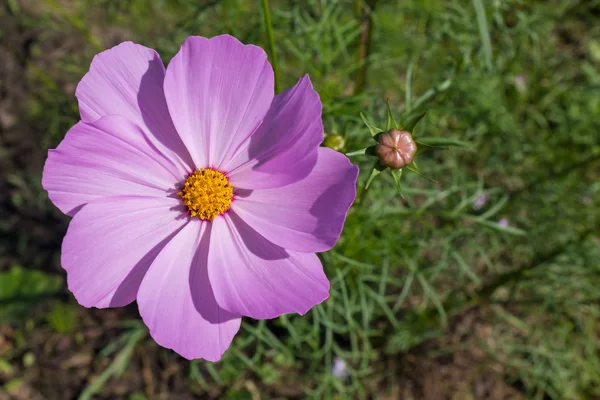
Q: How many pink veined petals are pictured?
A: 8